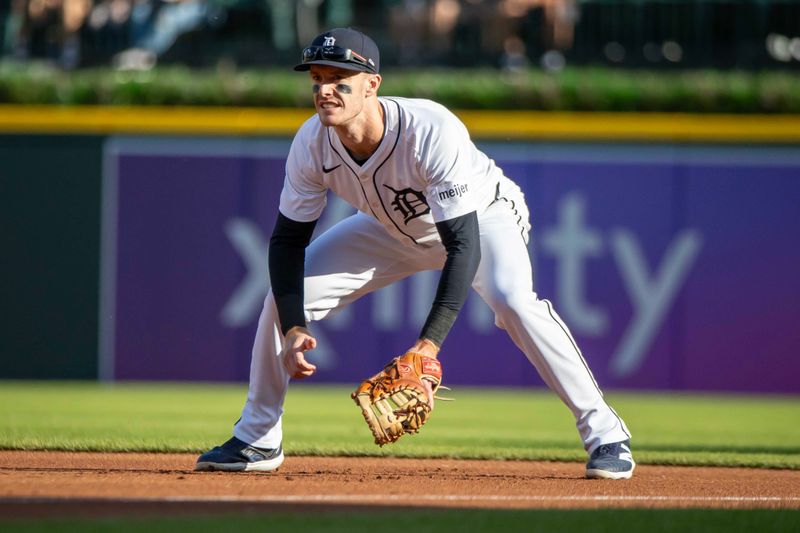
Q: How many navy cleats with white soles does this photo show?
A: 2